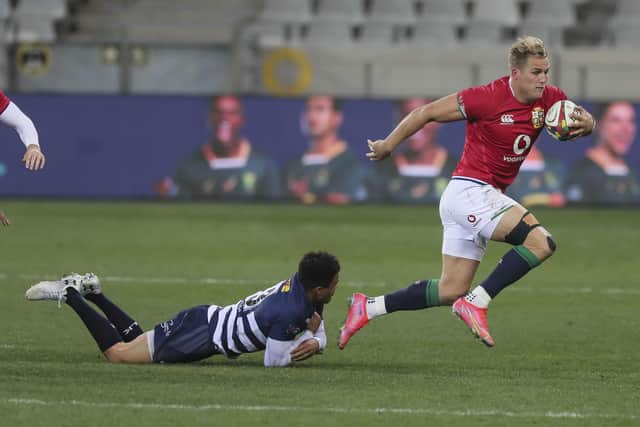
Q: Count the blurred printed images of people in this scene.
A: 5